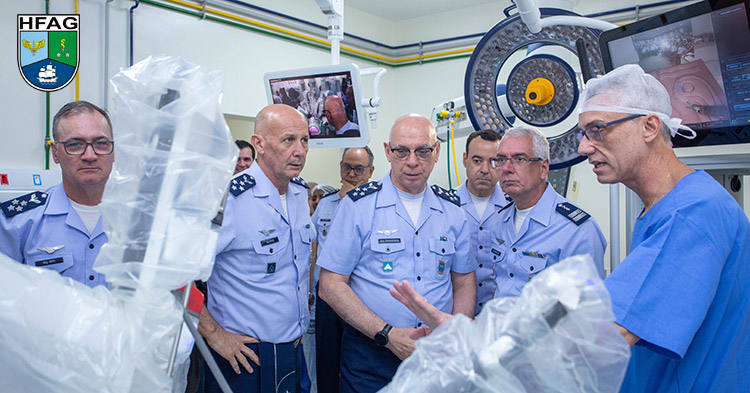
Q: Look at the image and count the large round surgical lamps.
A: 1